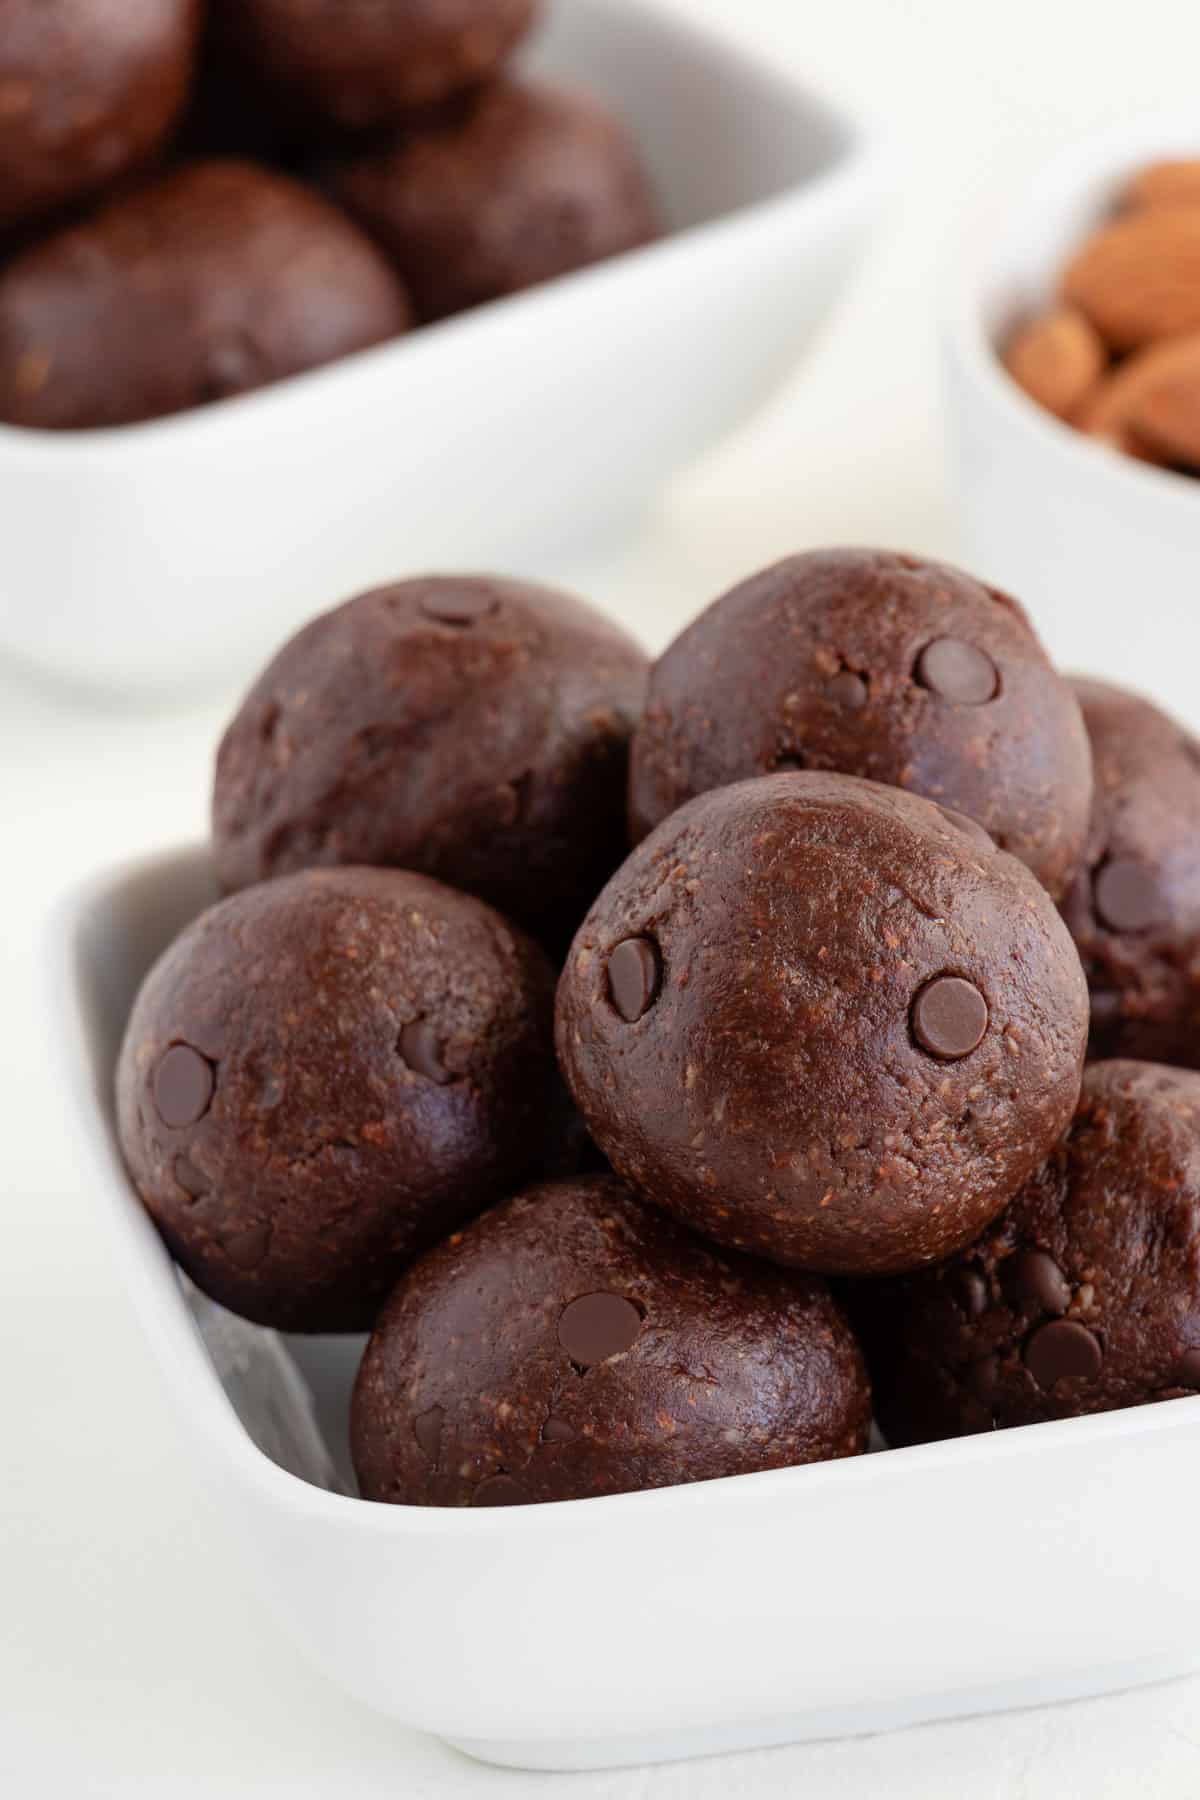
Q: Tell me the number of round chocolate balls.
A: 11